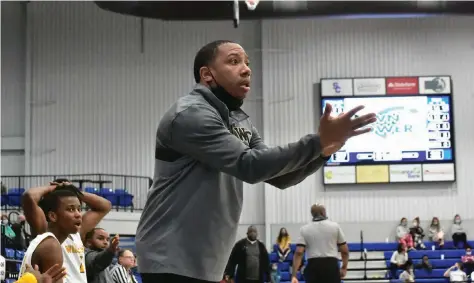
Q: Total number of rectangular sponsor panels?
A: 8